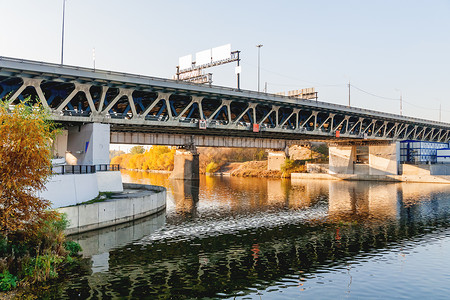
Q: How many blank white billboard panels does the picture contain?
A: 3